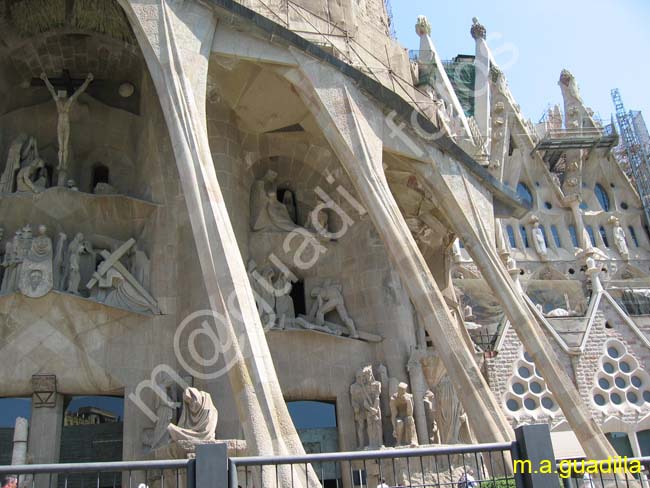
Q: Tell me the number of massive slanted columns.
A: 3